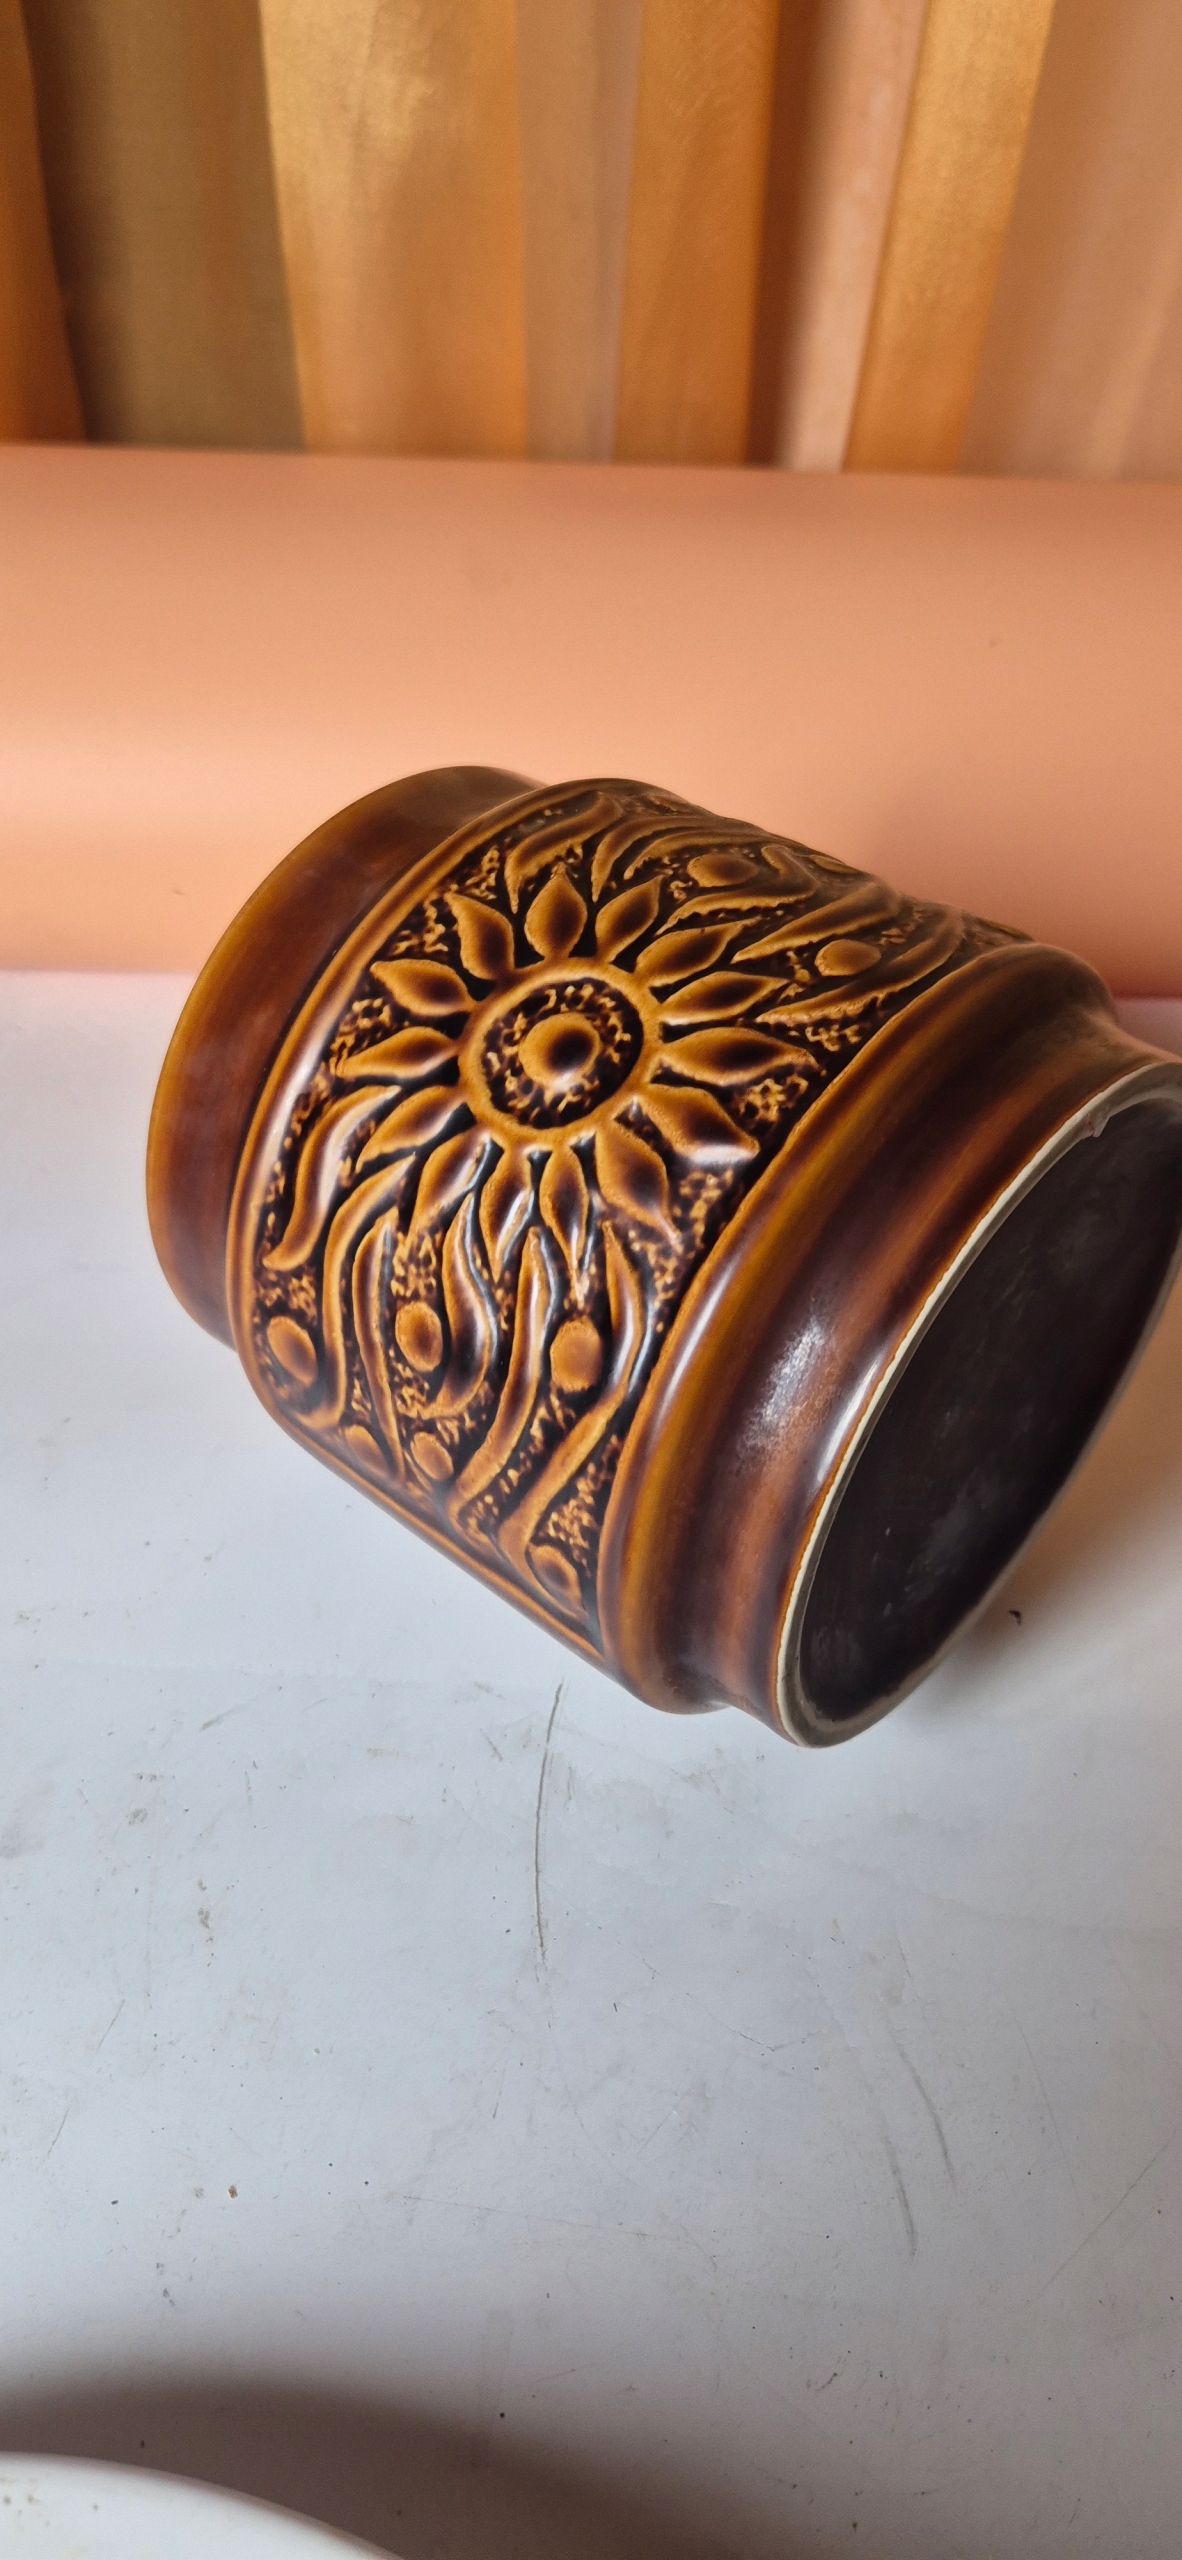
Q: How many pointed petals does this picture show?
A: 14